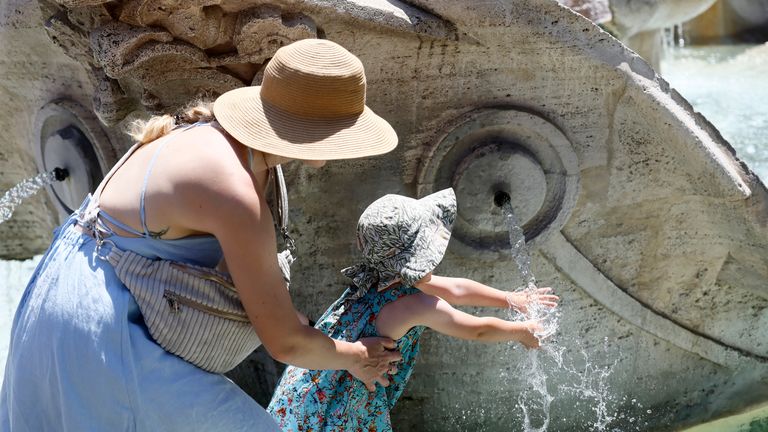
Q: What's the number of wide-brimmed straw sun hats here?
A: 1